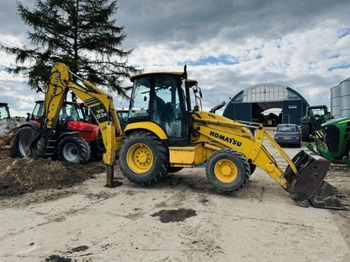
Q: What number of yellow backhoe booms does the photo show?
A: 1